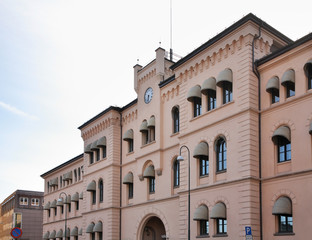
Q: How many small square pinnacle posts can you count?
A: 2